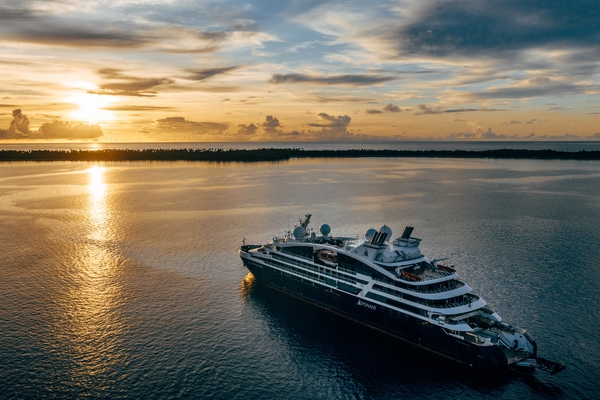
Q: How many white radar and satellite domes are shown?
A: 4